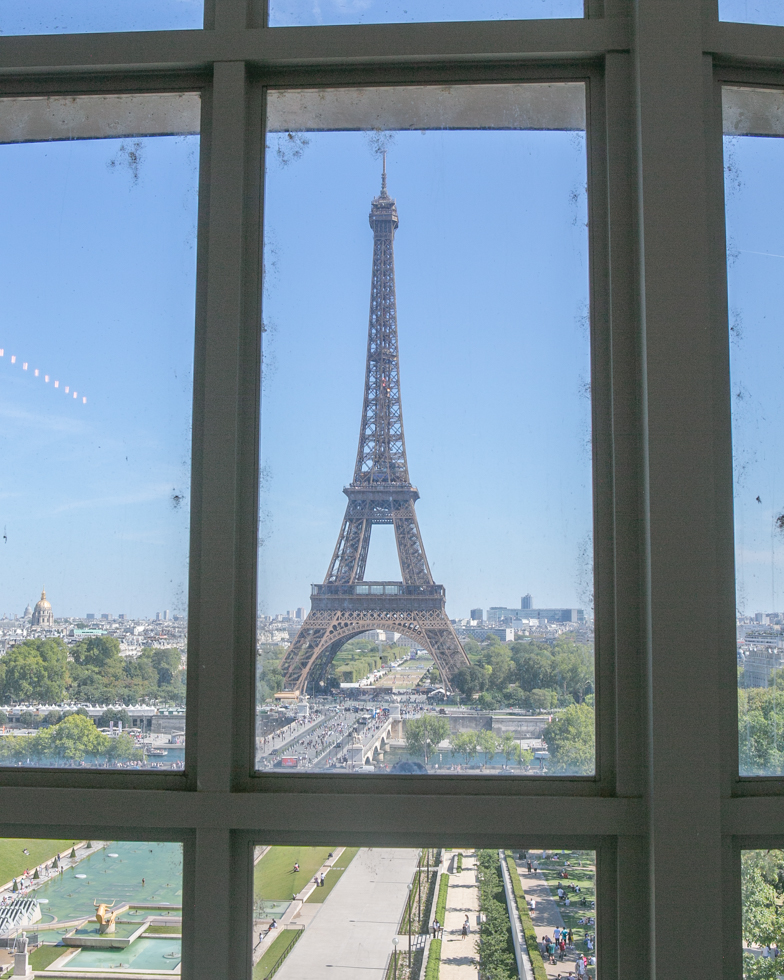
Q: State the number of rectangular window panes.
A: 9